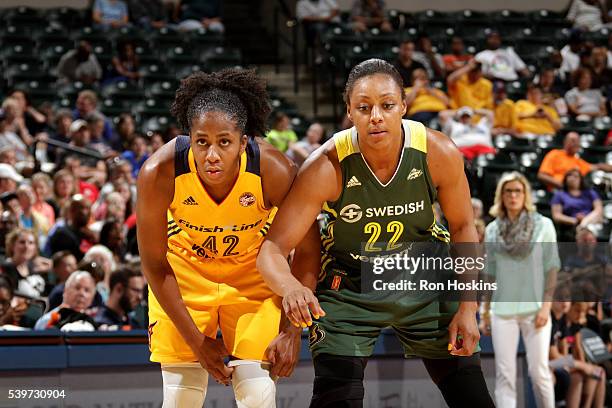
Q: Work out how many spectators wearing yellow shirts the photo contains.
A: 4